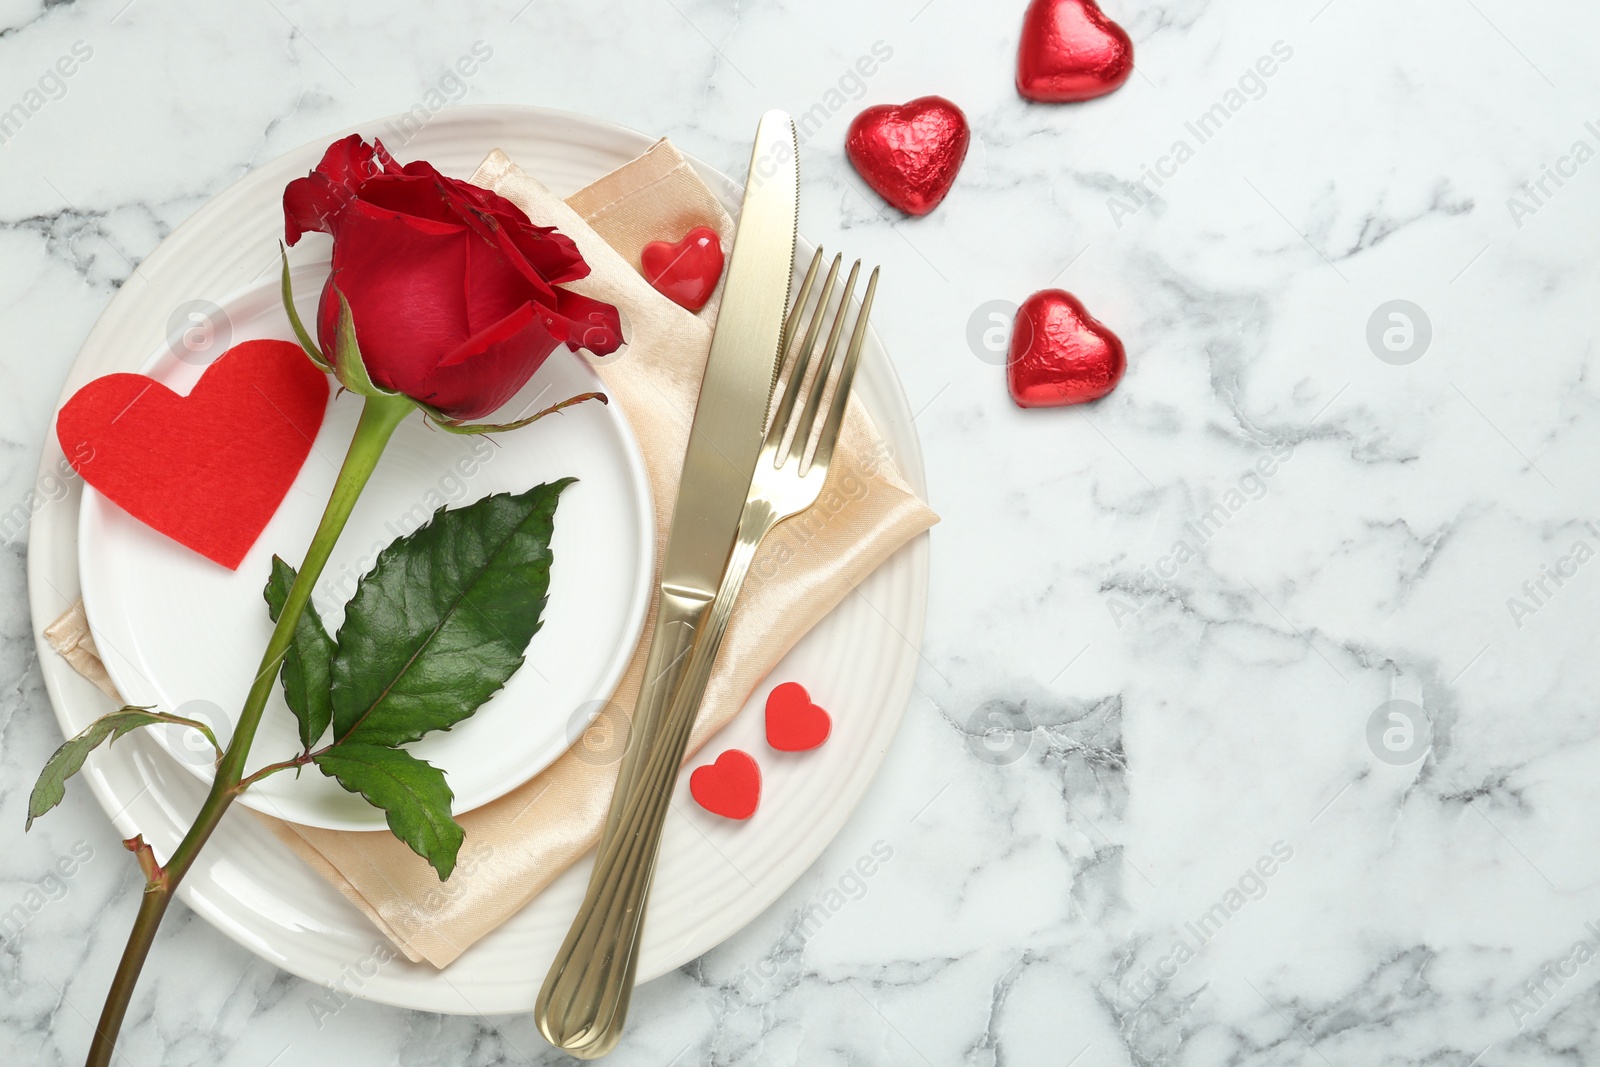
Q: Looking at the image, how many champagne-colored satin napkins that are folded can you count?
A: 1